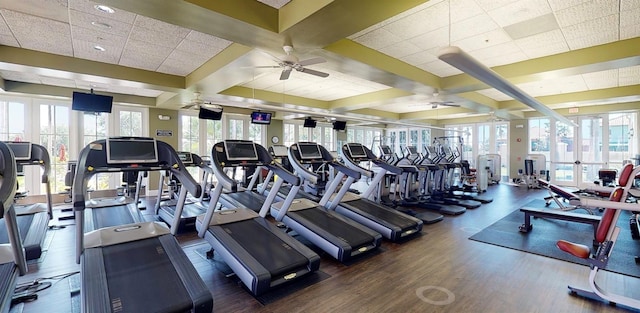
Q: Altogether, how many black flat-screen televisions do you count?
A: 5